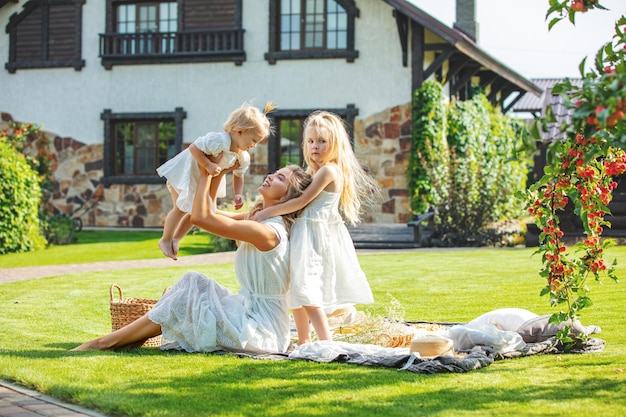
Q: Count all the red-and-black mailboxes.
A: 0